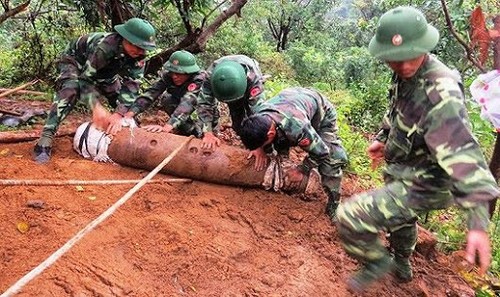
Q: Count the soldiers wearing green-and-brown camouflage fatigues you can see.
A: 5